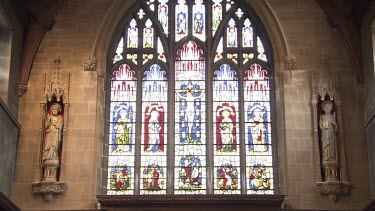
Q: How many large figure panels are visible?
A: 5